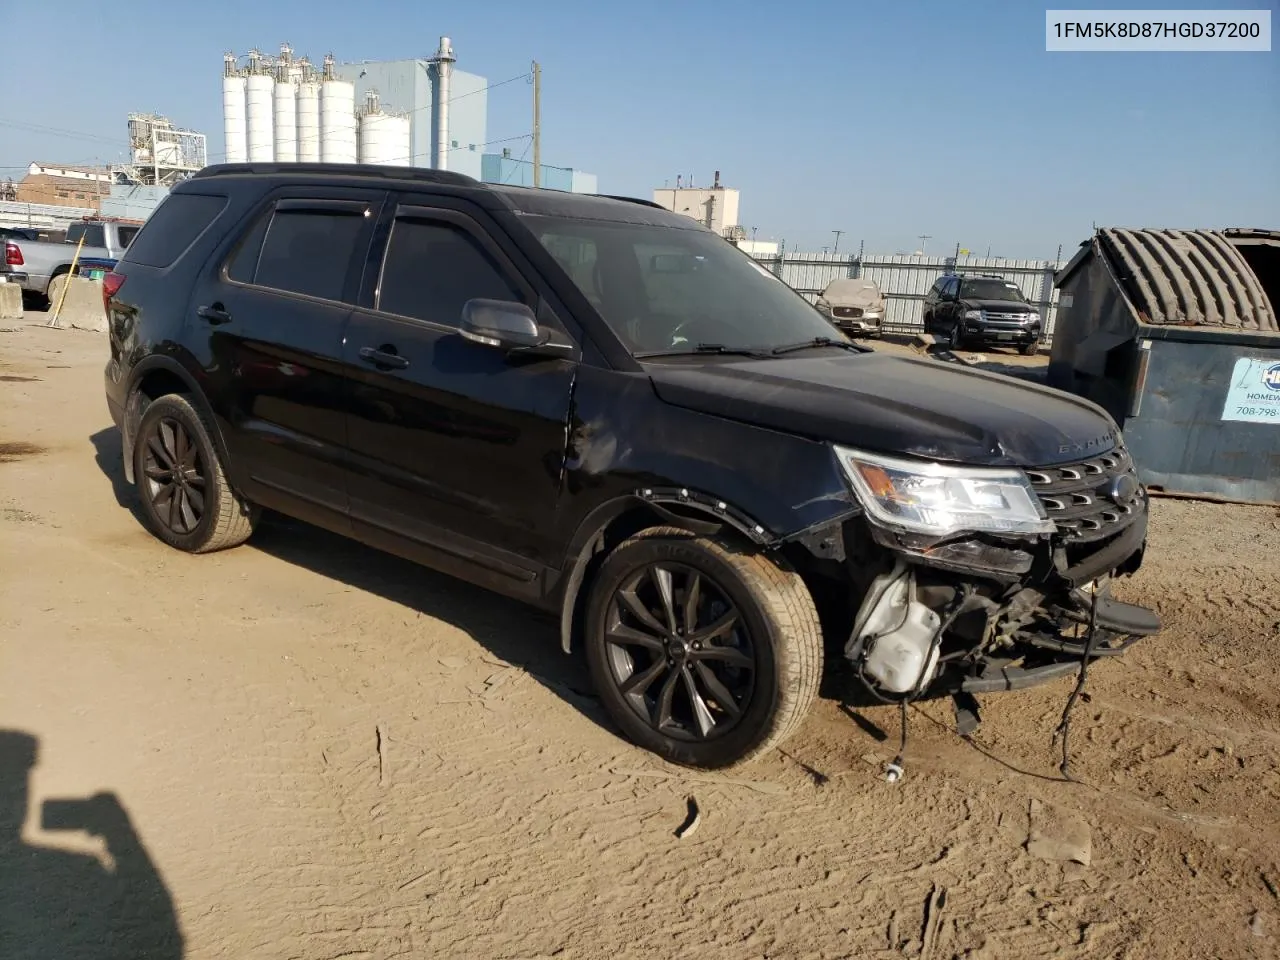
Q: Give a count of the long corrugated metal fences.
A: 1